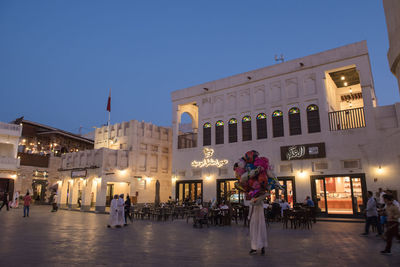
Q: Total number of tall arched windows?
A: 8